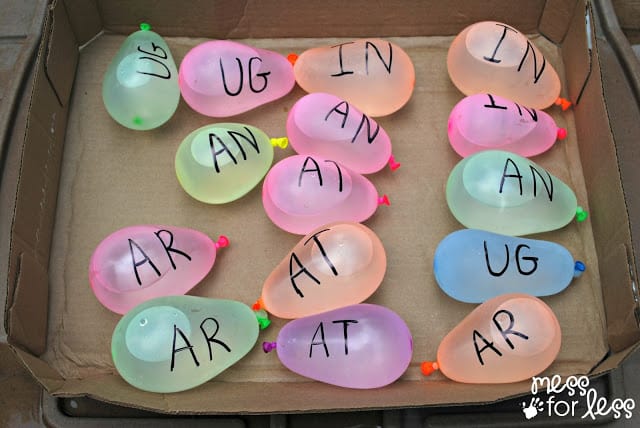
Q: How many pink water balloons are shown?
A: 5